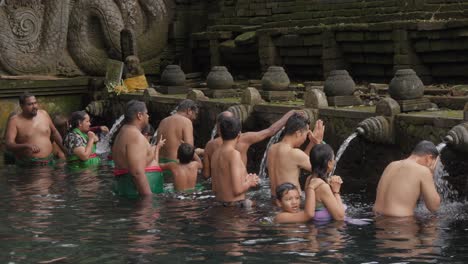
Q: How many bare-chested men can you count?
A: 7